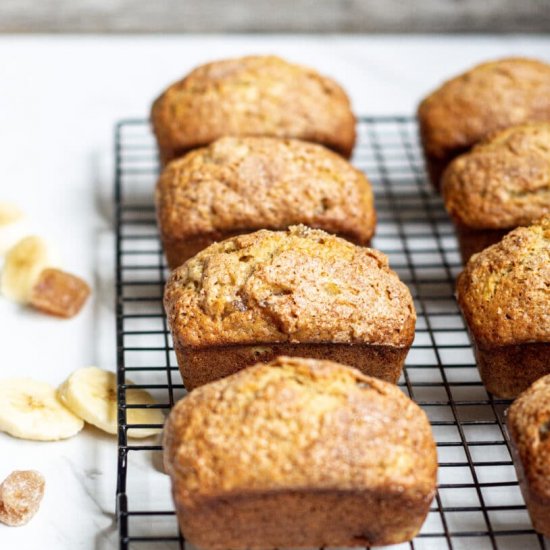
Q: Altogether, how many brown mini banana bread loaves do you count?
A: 8